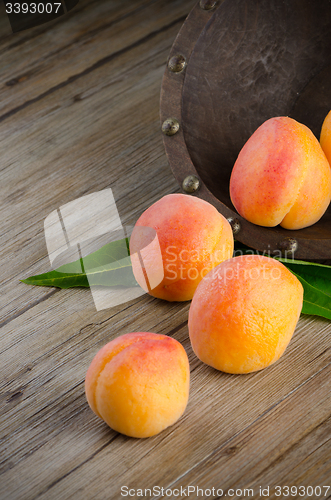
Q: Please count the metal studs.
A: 6